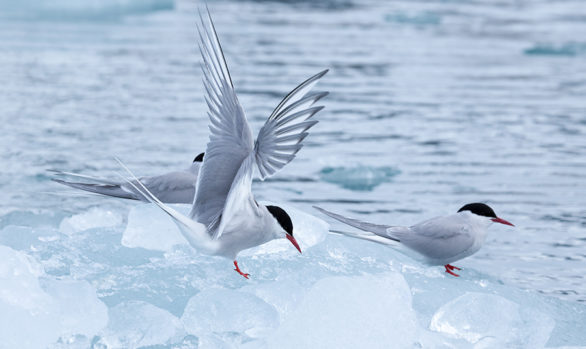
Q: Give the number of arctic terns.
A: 3